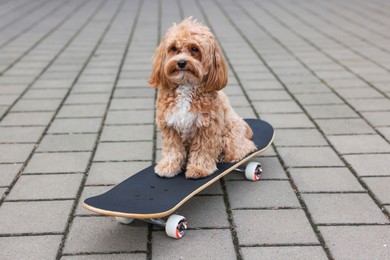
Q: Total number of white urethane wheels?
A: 3